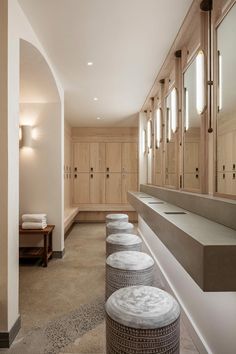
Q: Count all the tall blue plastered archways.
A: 0